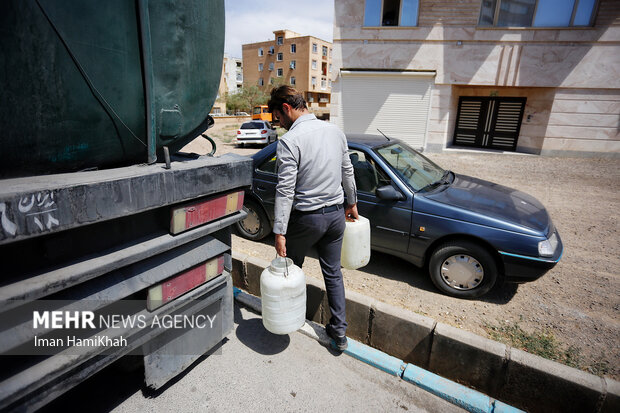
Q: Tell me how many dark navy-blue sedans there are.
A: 1